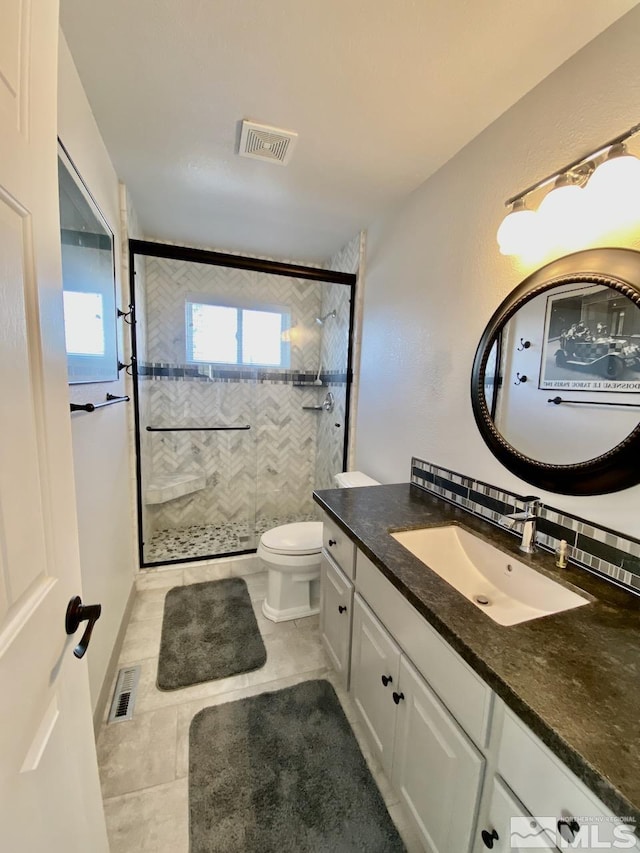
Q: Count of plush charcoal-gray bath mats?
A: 2